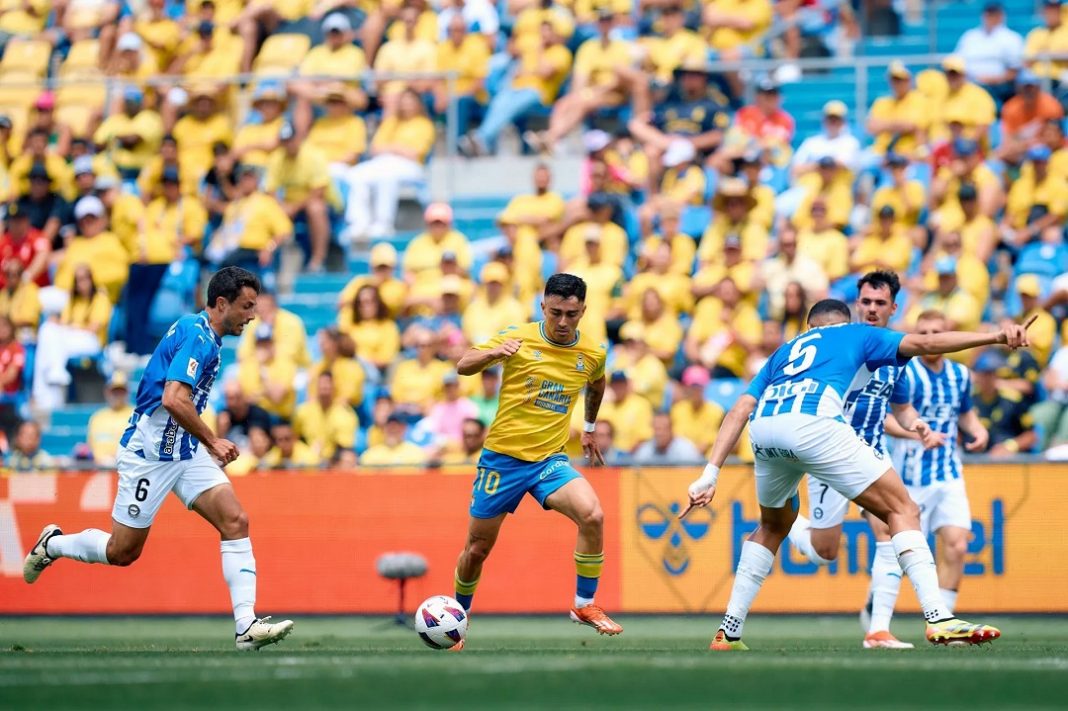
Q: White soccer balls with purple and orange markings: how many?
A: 1